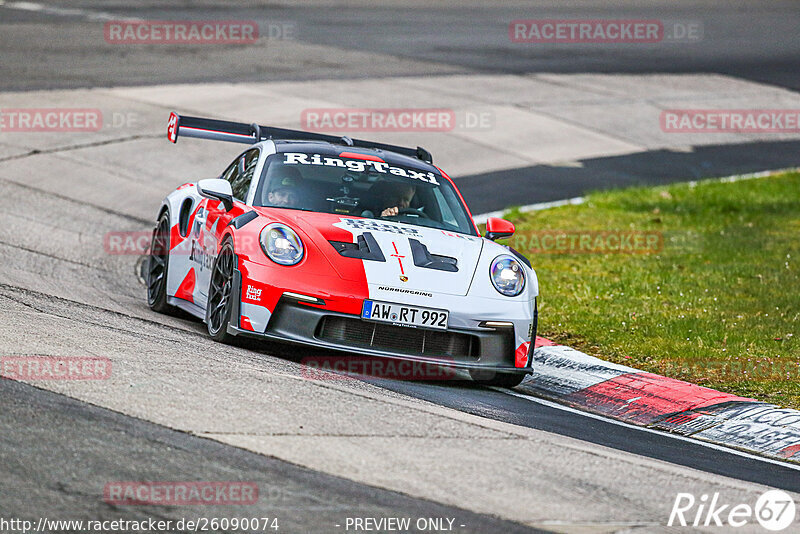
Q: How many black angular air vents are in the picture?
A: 2